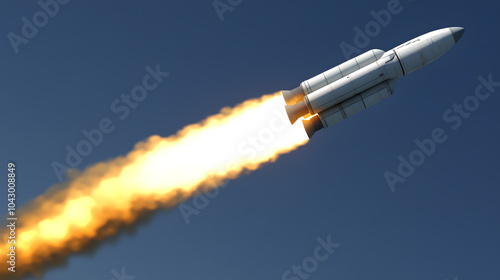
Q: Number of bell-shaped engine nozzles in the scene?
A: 3